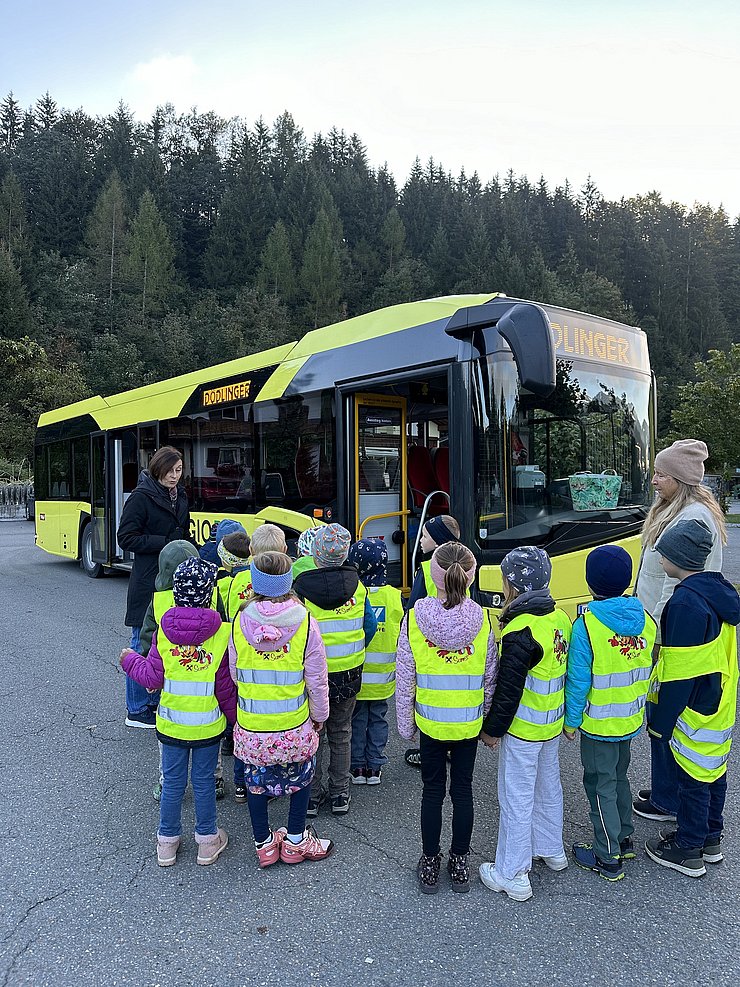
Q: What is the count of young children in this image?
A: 14